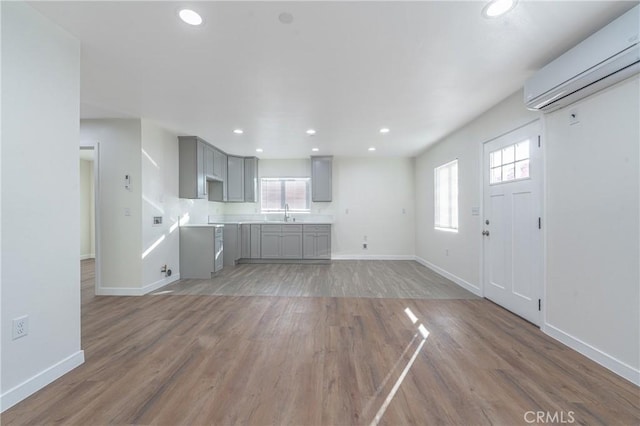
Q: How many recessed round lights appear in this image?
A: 8